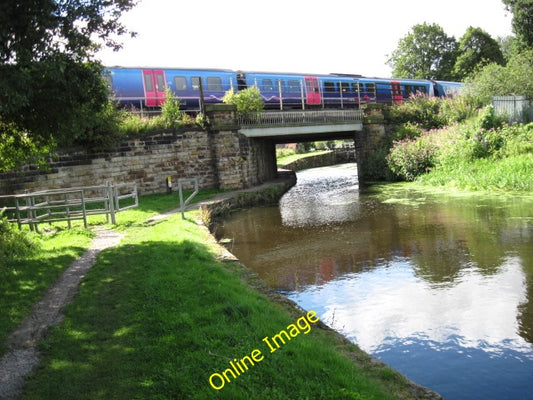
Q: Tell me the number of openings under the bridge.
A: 1